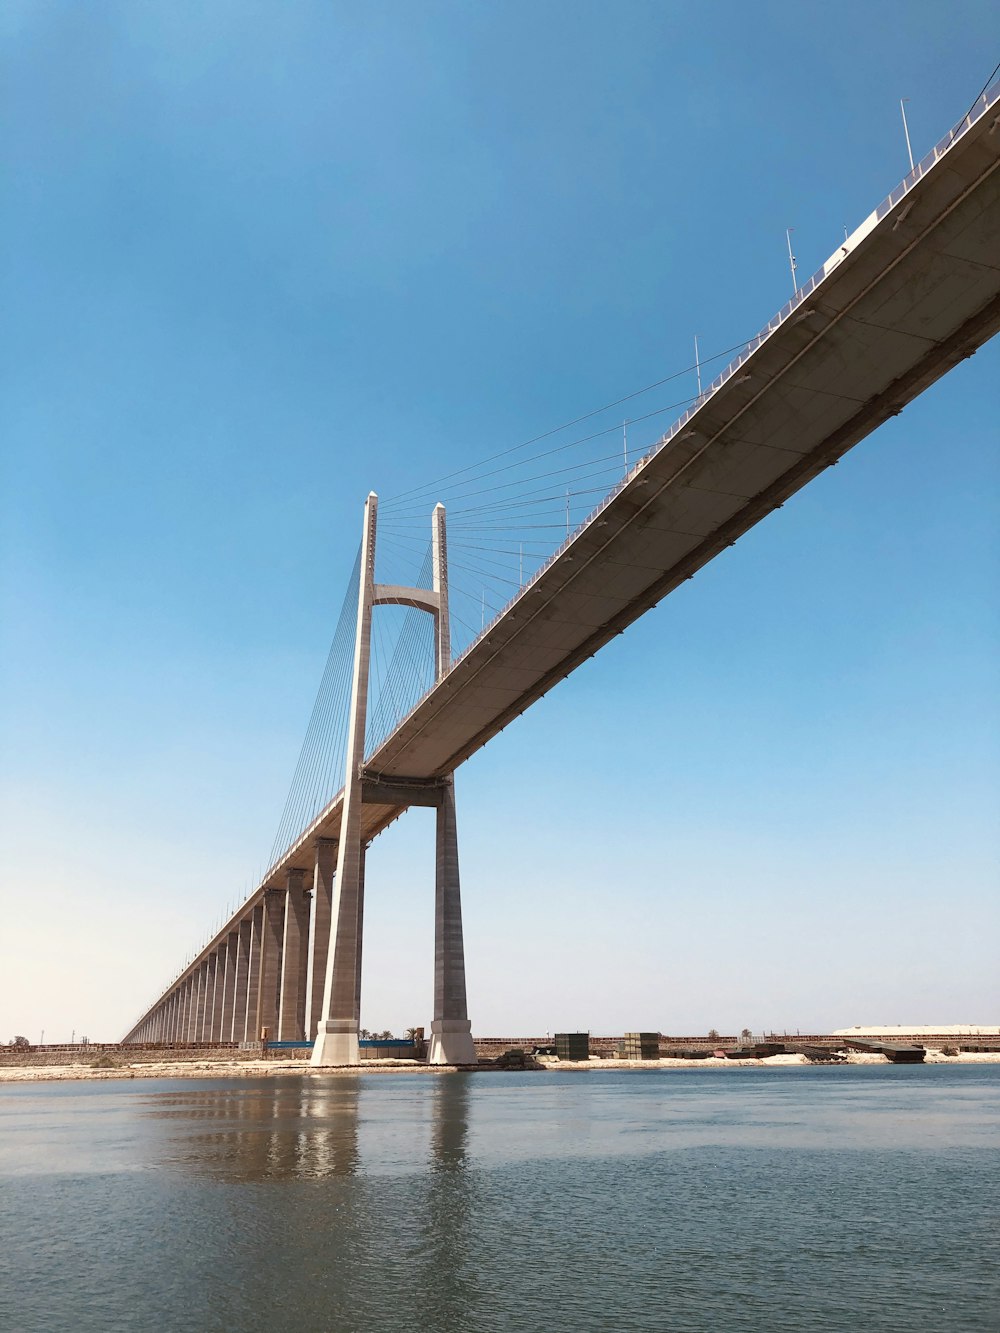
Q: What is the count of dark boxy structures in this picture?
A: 2